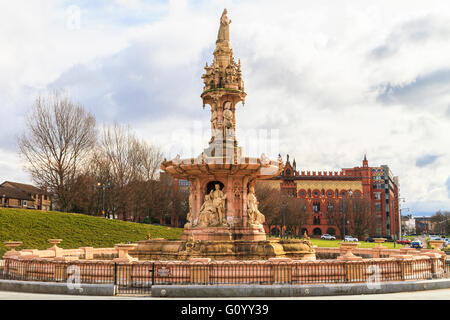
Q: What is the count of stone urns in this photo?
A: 6